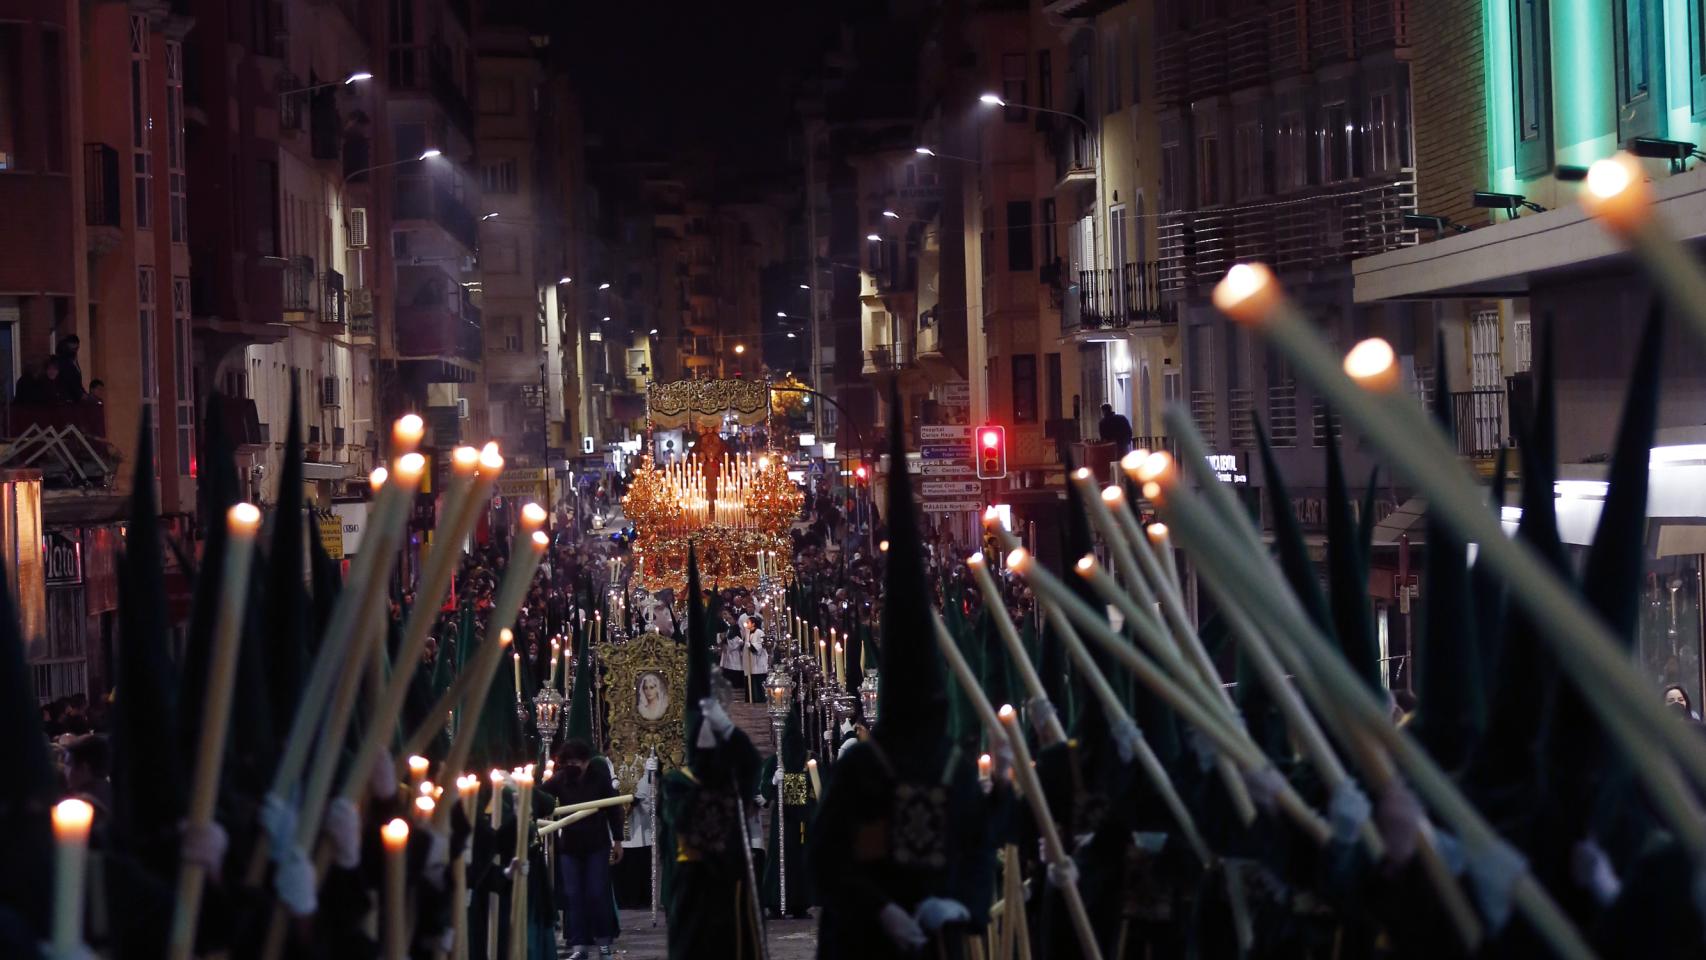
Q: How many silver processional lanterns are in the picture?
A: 3